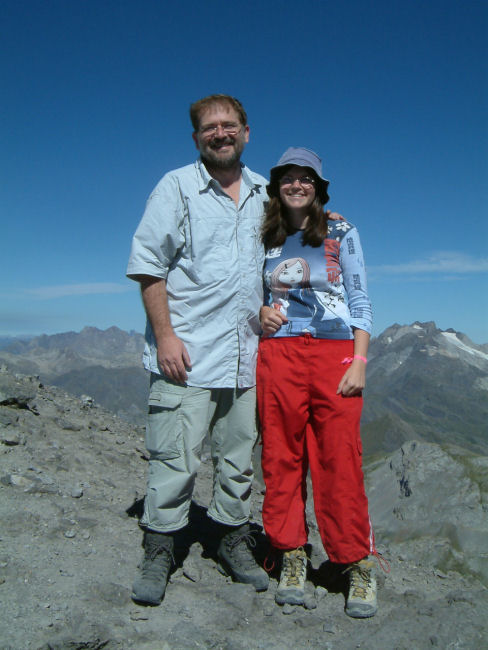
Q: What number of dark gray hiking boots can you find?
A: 2